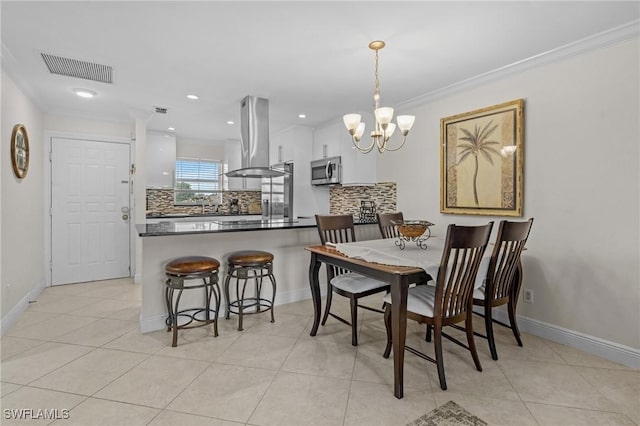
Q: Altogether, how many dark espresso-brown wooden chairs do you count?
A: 4